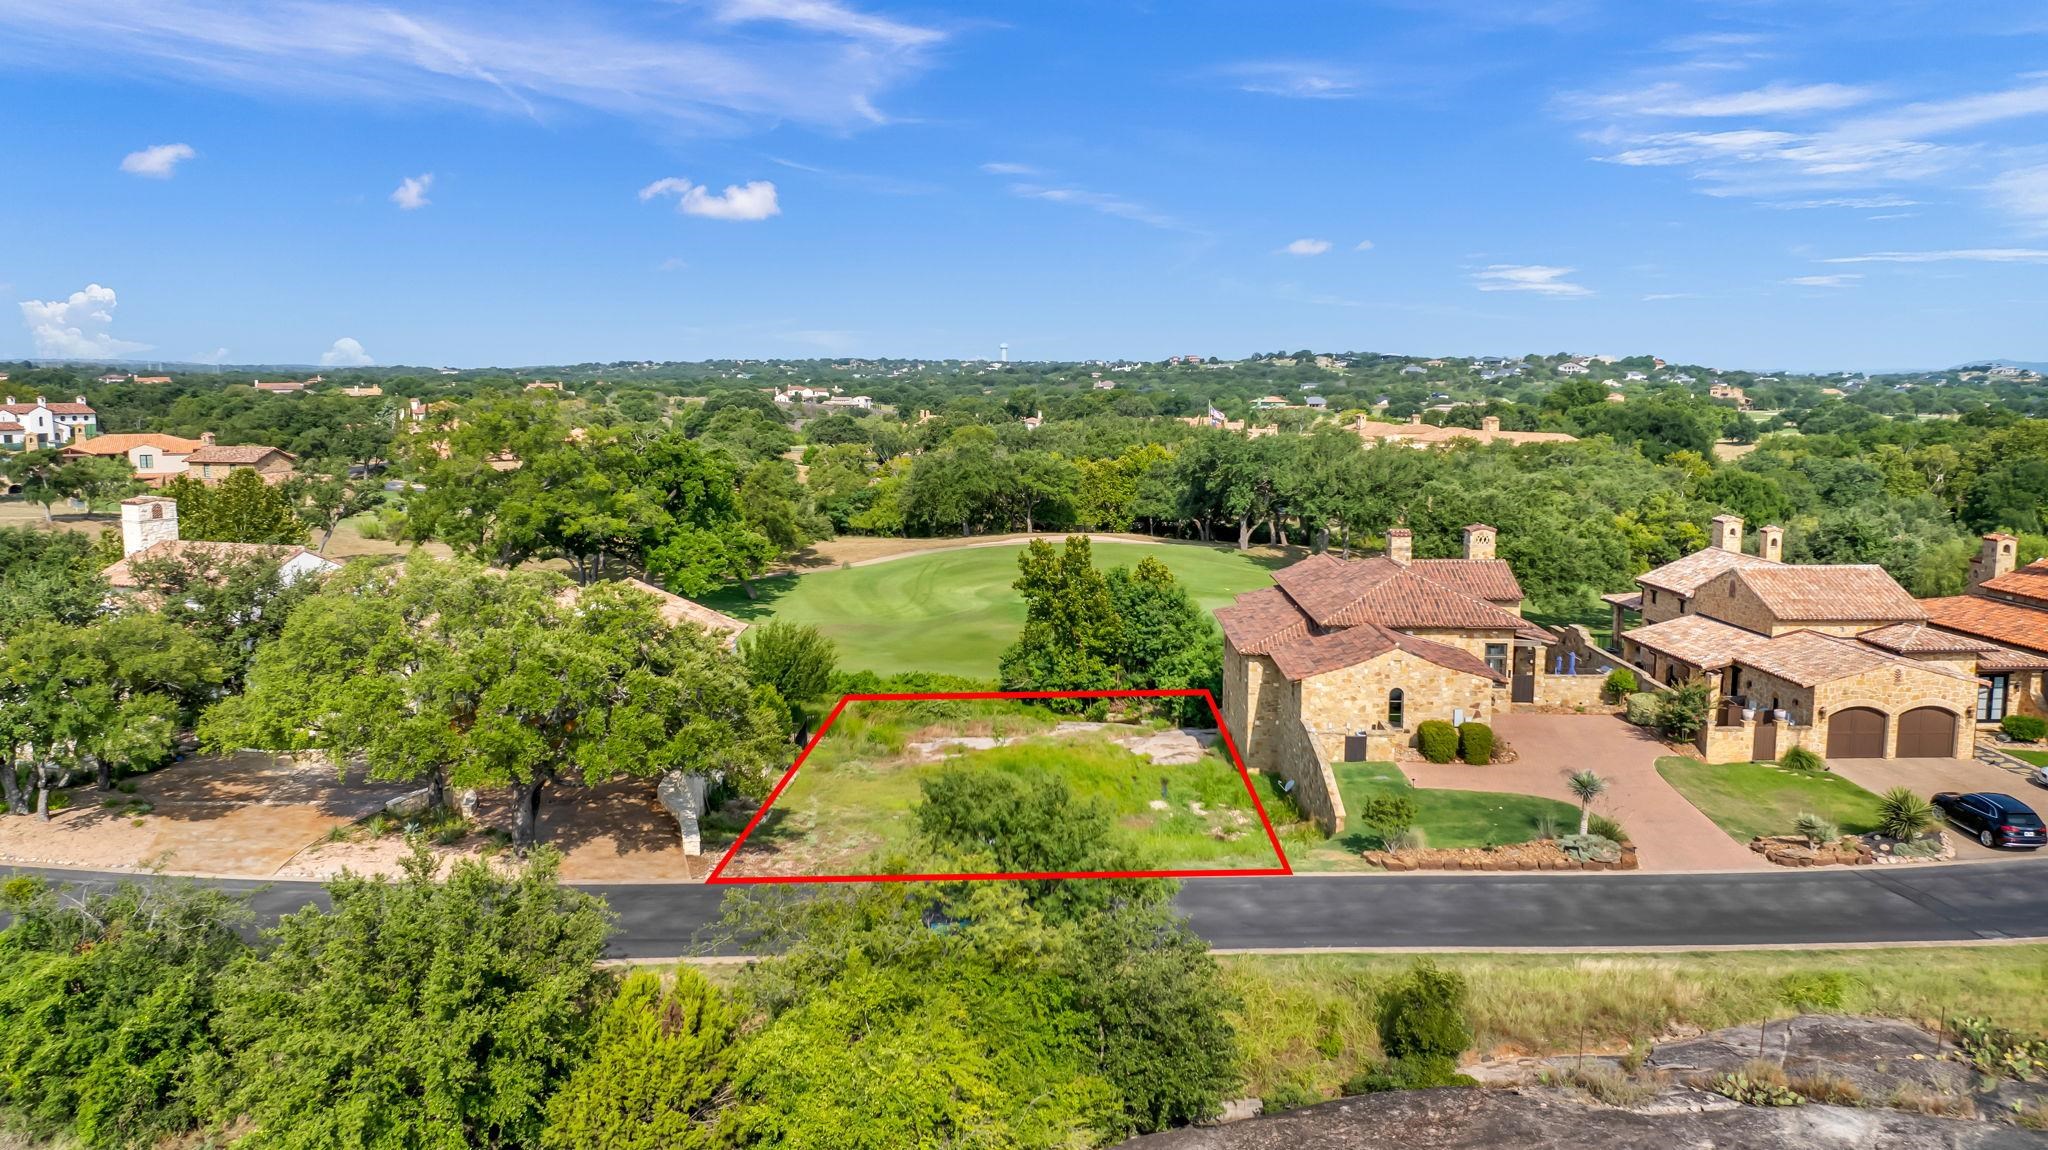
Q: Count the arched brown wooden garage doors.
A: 2